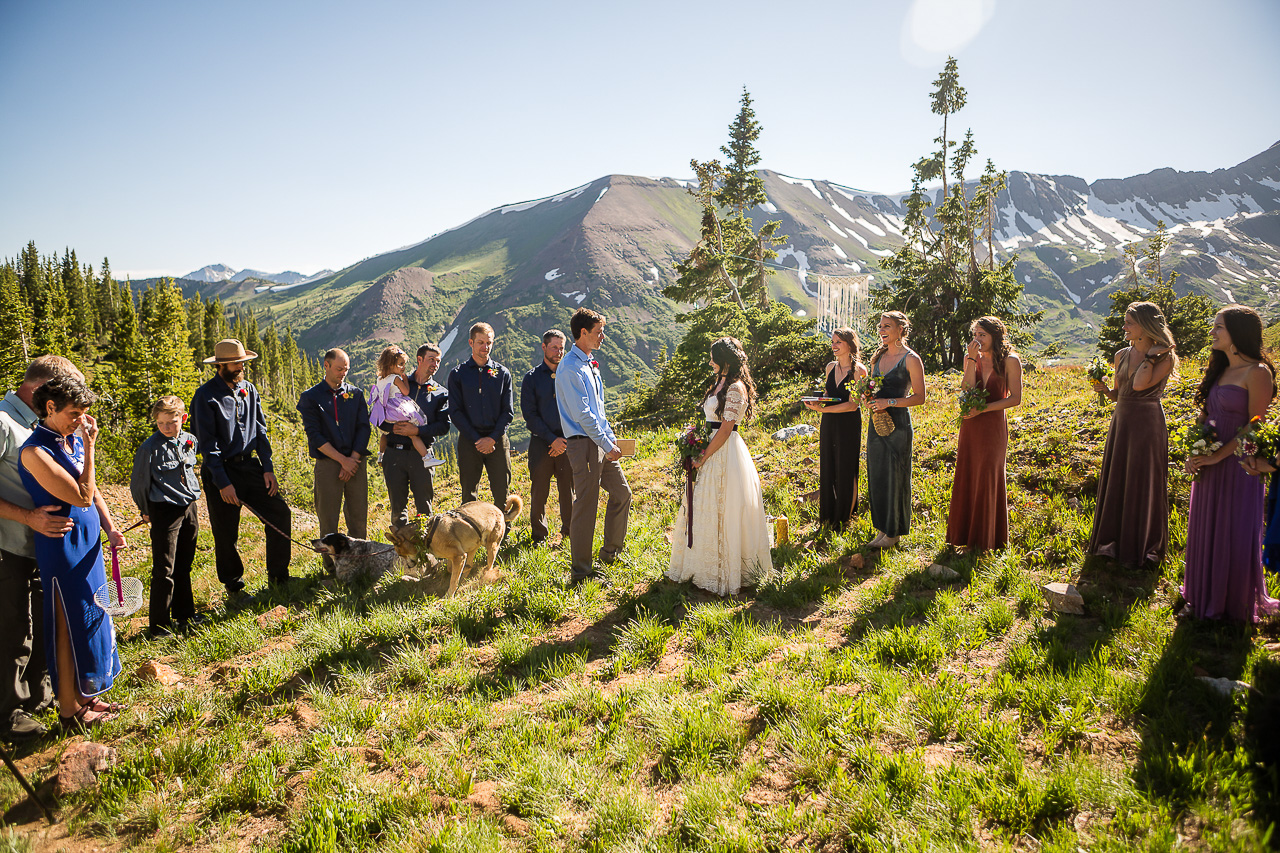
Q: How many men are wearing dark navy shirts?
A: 5